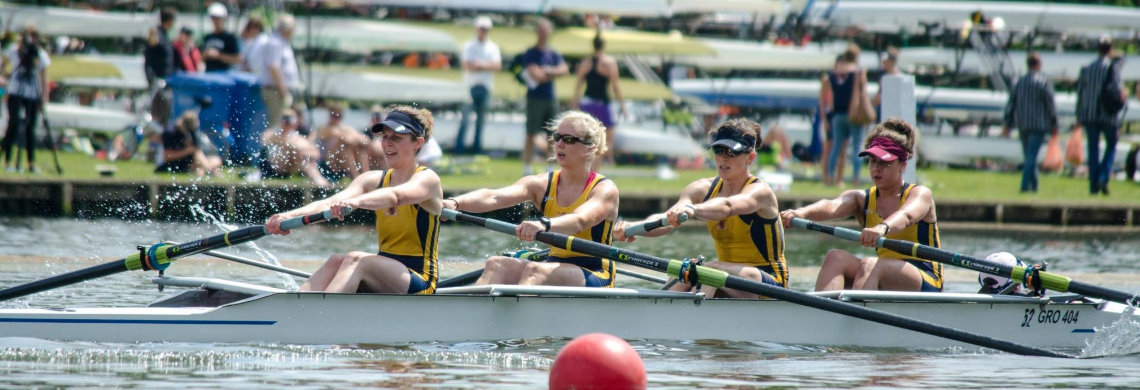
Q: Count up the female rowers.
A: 4